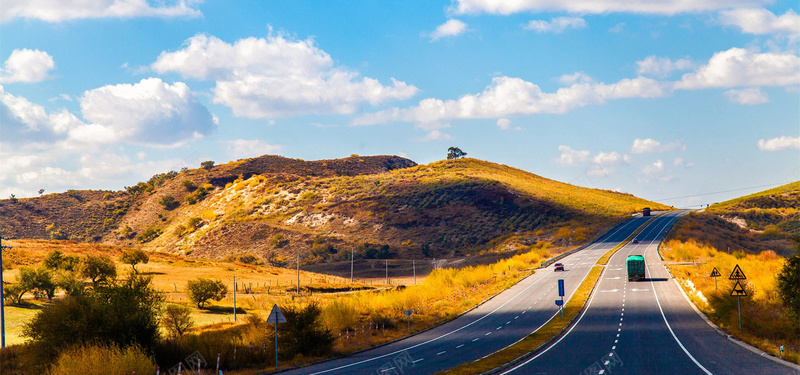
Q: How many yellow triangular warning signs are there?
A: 3